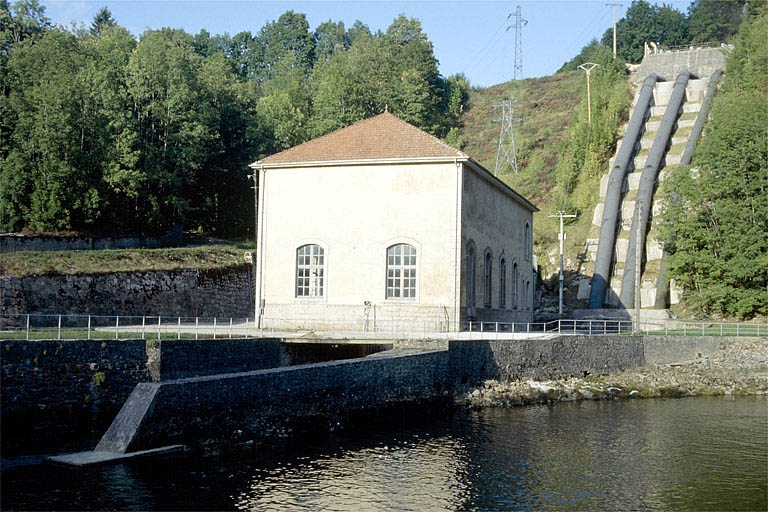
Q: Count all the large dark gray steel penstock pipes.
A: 3